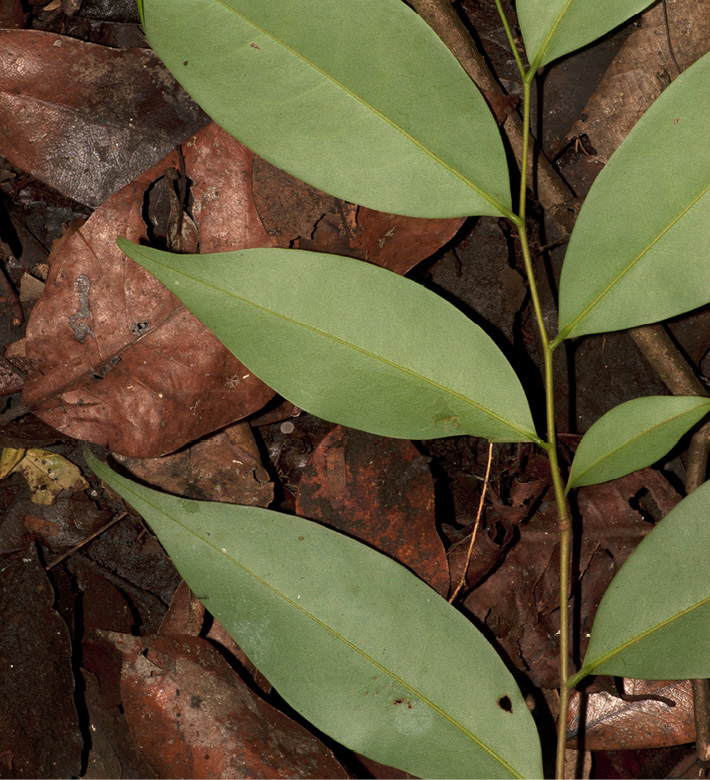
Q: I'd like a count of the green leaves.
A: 7